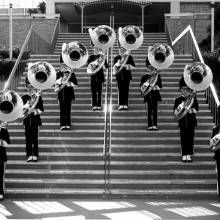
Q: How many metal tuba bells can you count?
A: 7